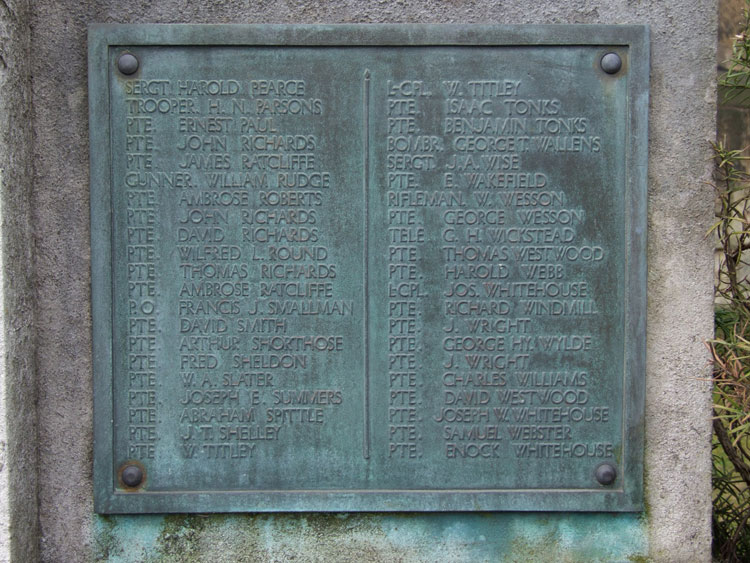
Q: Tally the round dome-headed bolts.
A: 4